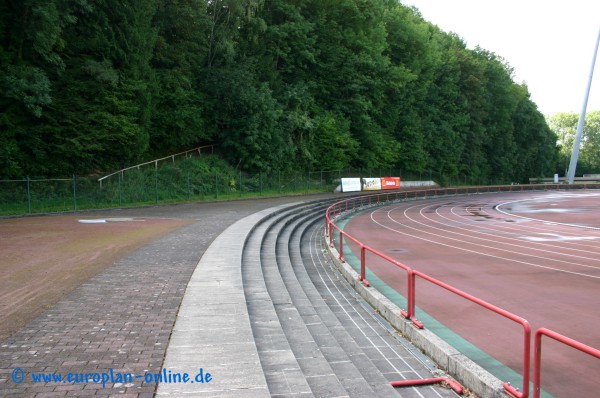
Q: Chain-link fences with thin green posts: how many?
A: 1